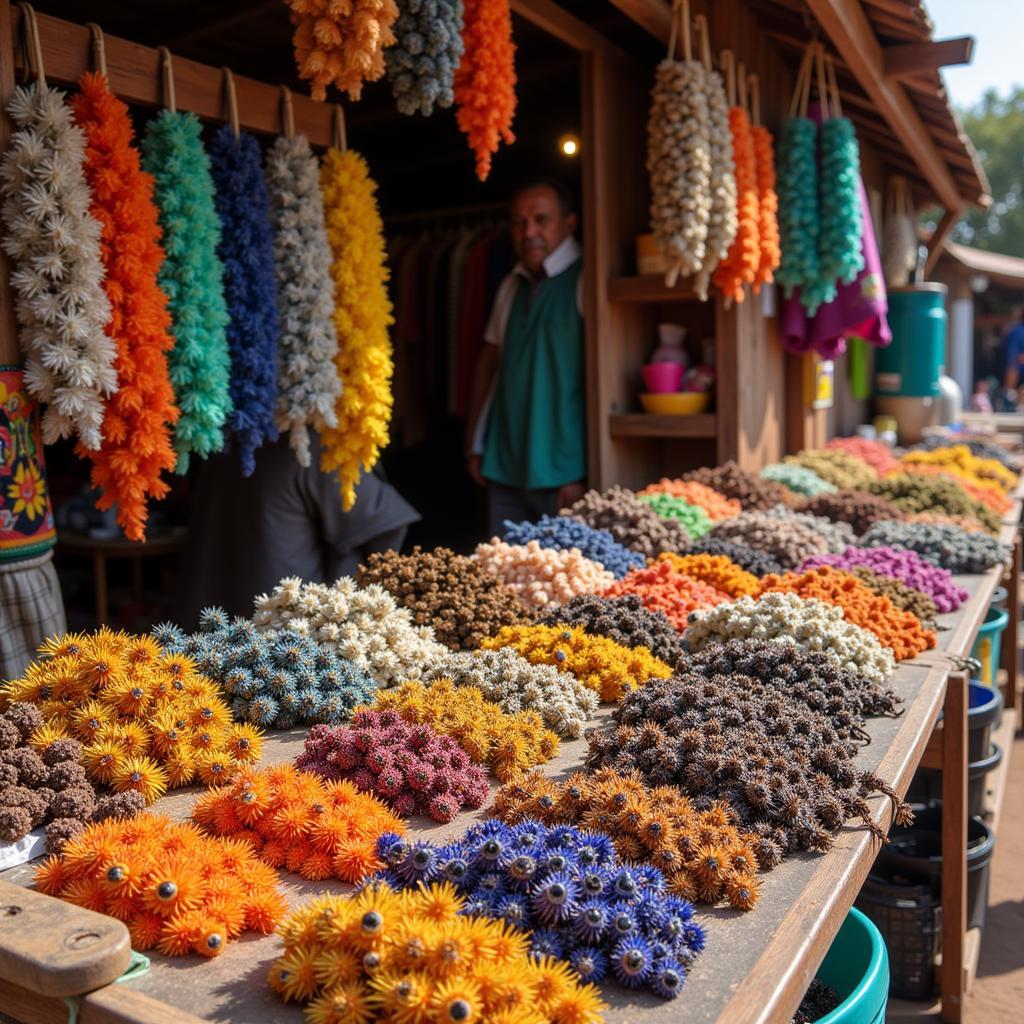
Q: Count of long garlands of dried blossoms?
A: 15